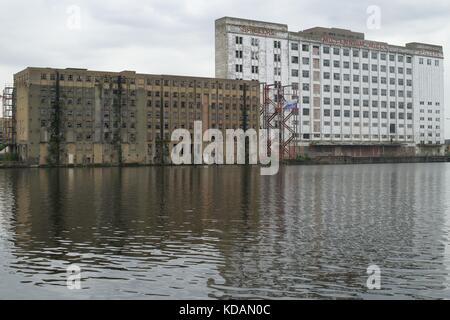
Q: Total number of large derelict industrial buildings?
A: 2